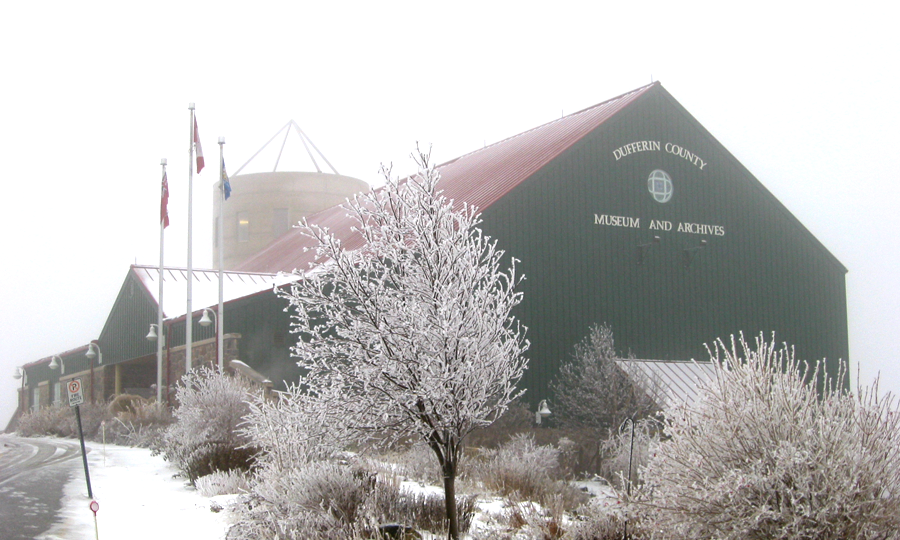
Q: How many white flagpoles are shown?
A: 3